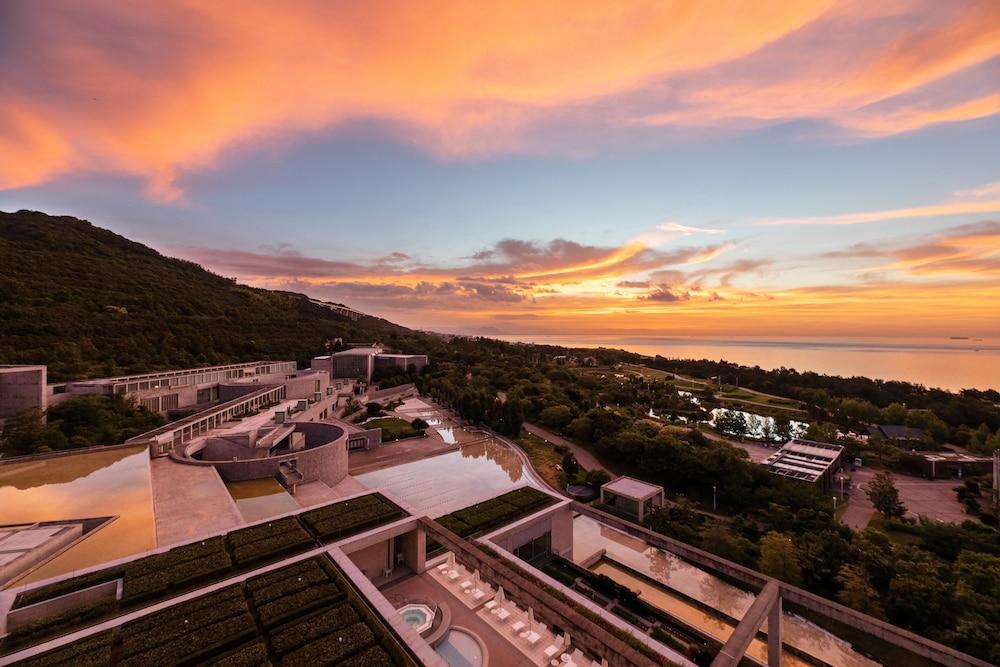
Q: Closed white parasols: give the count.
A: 6